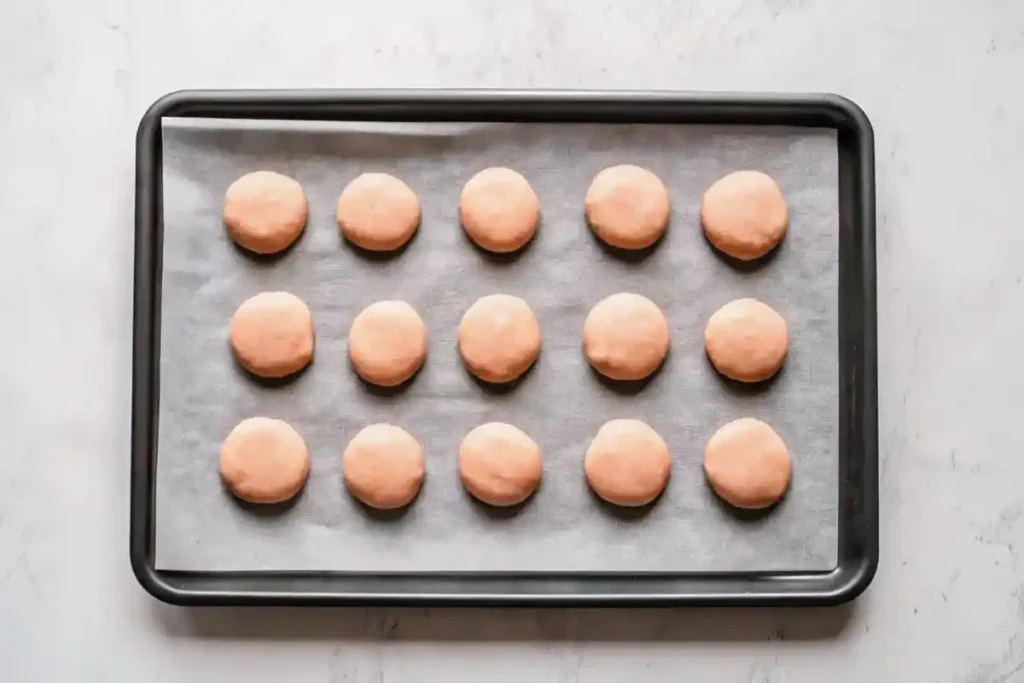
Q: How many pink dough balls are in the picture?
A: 15